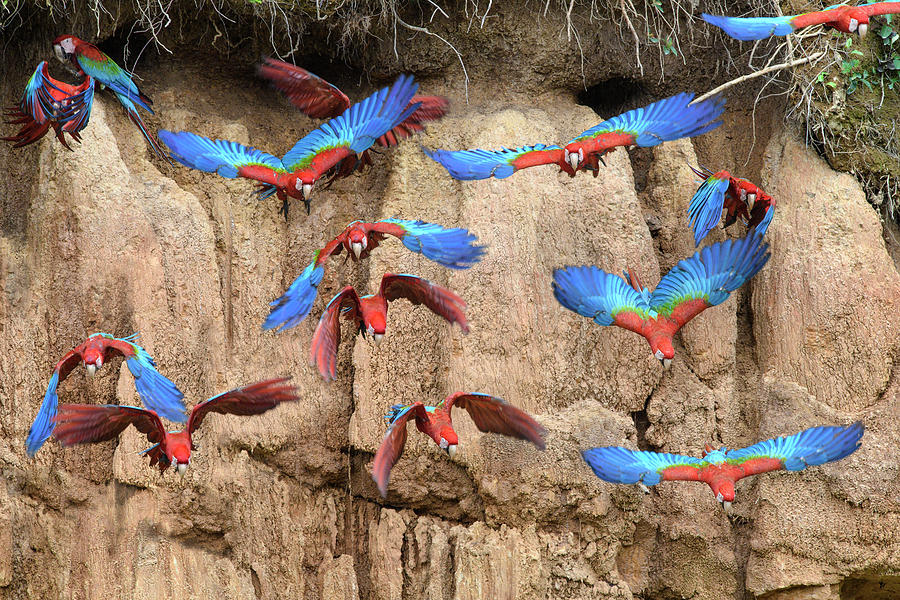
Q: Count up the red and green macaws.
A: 14